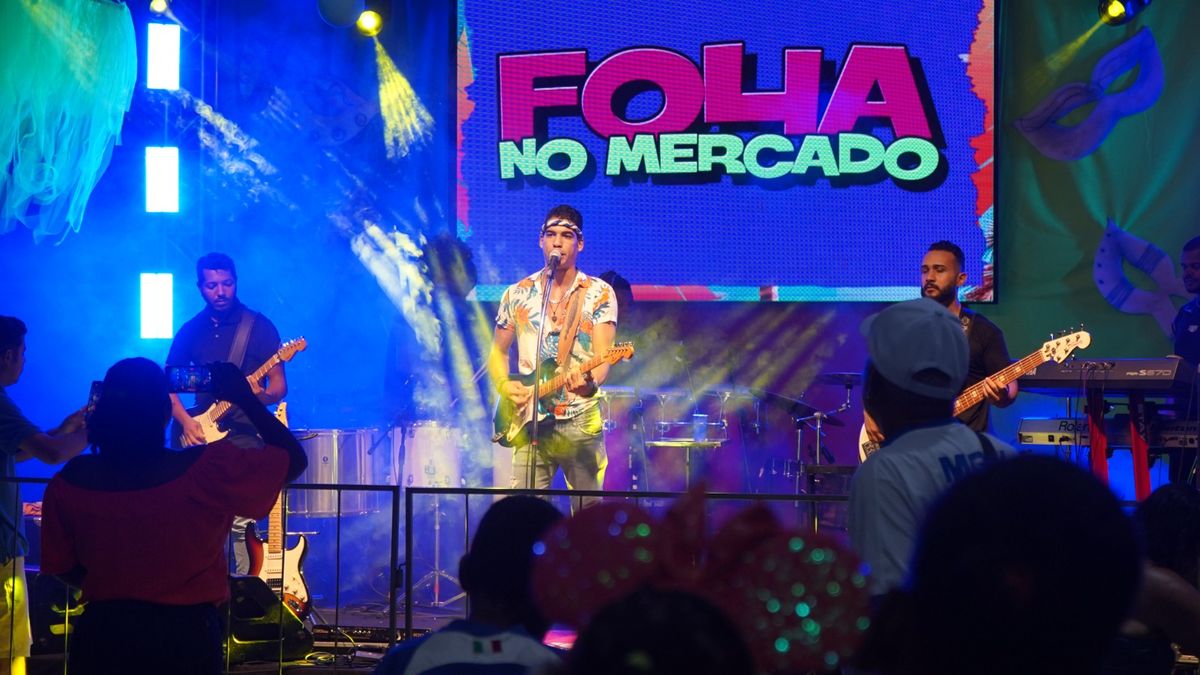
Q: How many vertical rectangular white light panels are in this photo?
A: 3